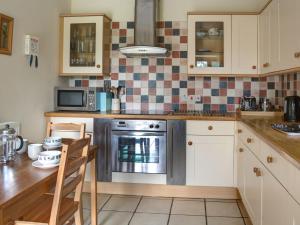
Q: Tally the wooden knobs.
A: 13